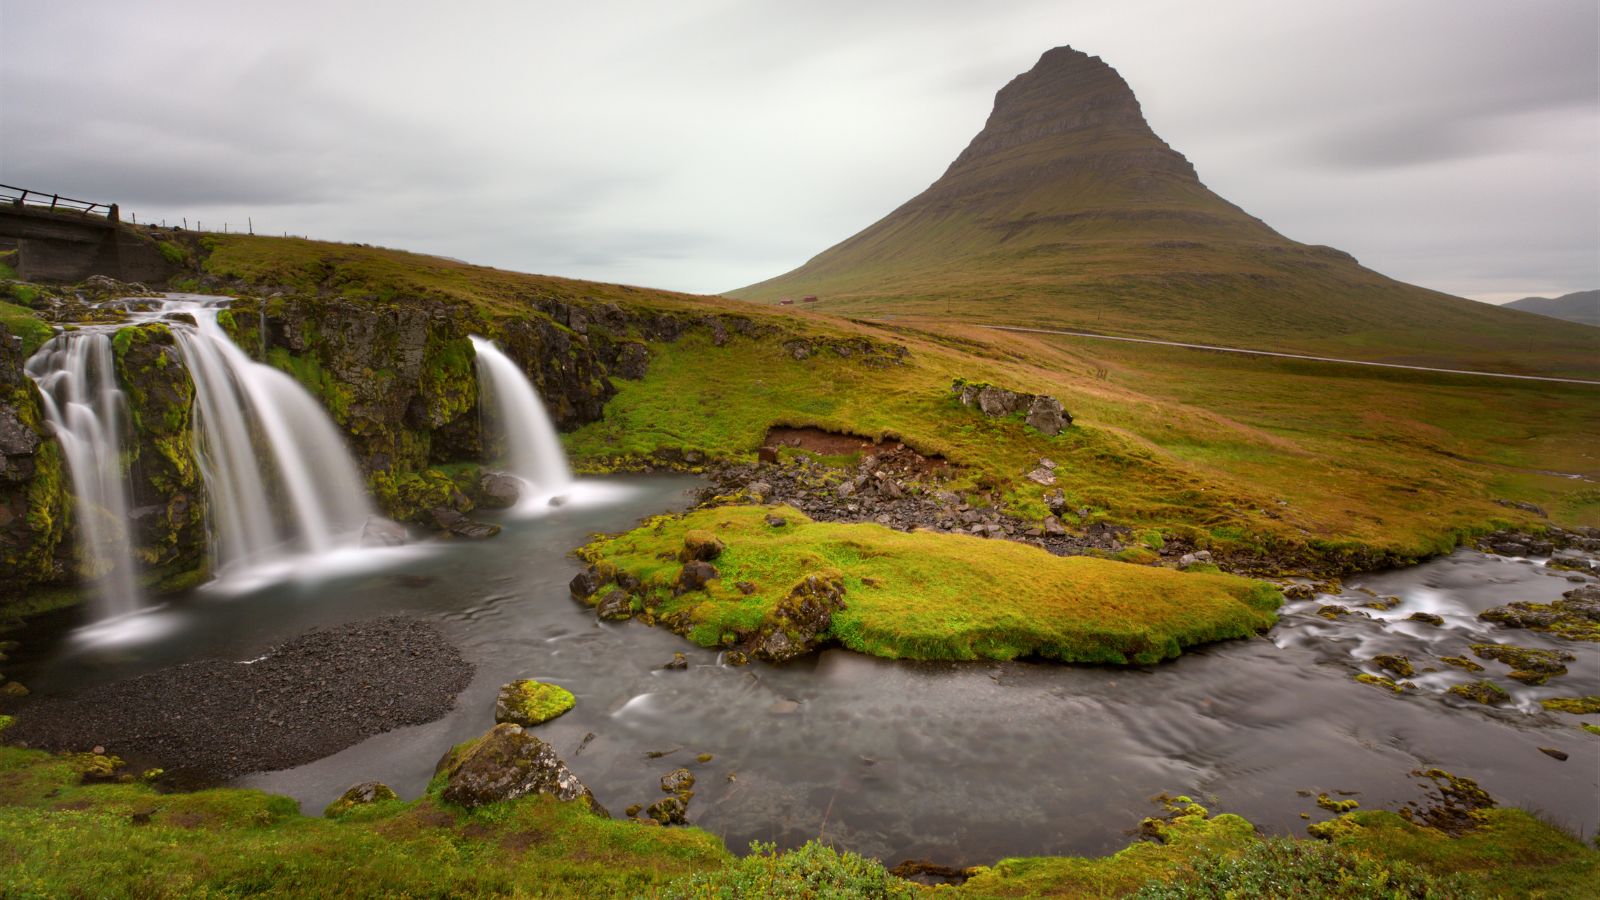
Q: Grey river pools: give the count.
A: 1